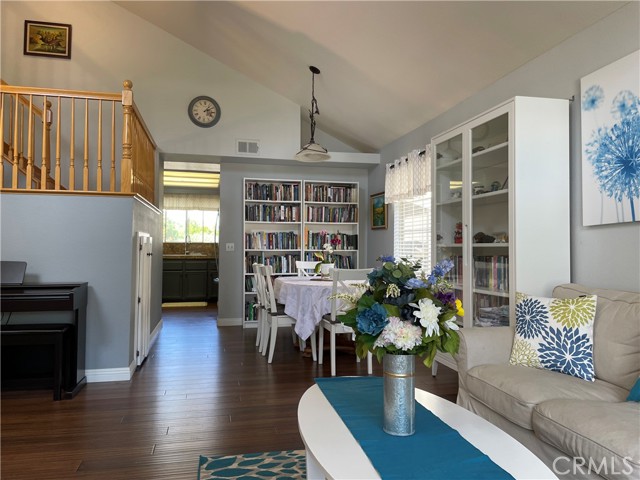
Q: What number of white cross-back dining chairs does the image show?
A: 4